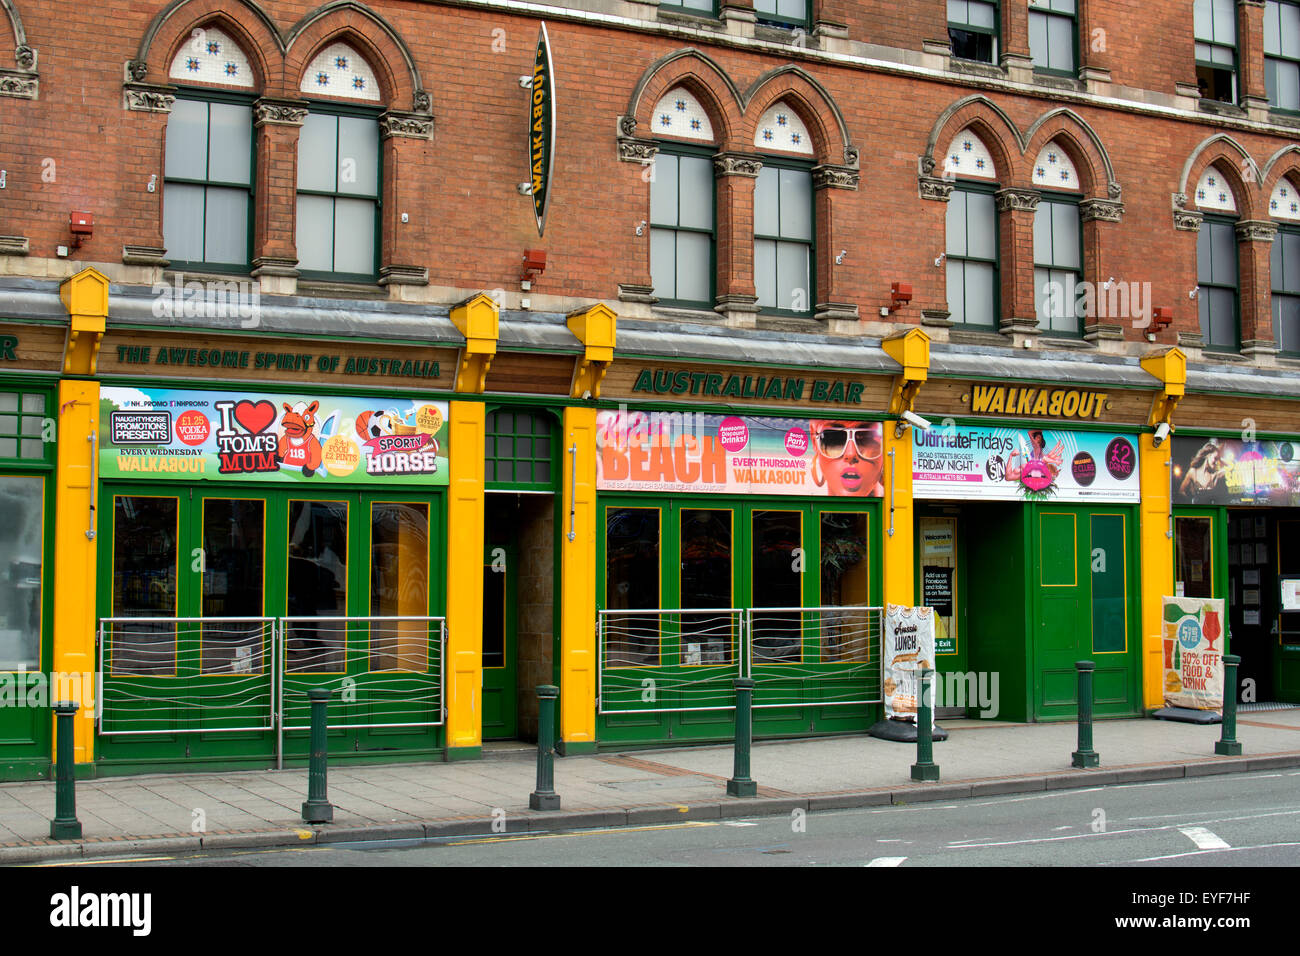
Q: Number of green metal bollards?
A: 7